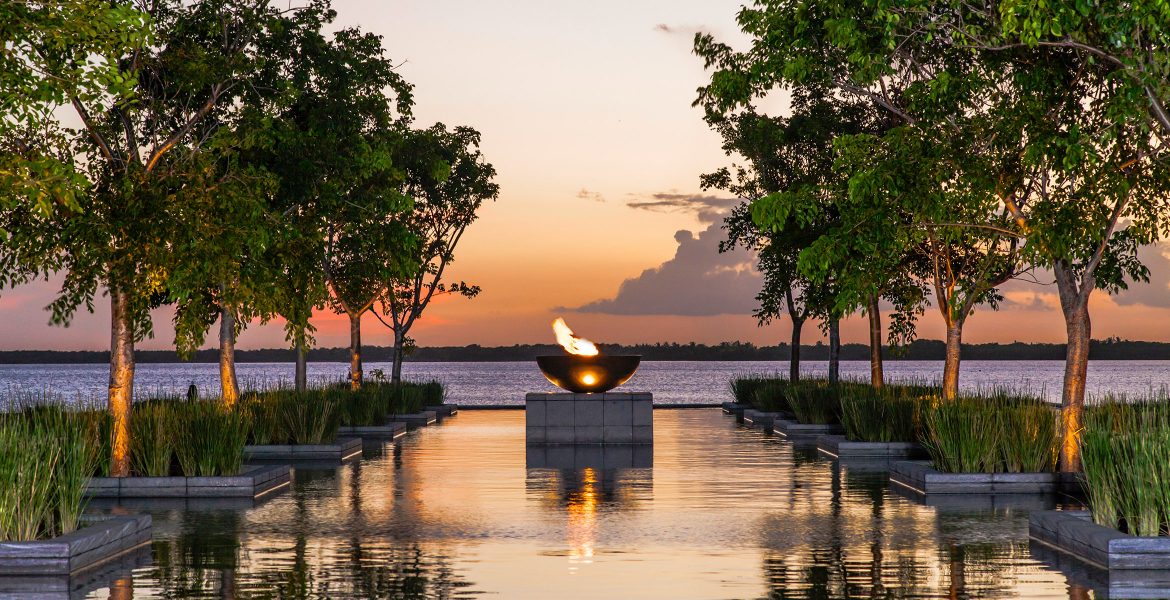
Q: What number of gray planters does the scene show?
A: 12